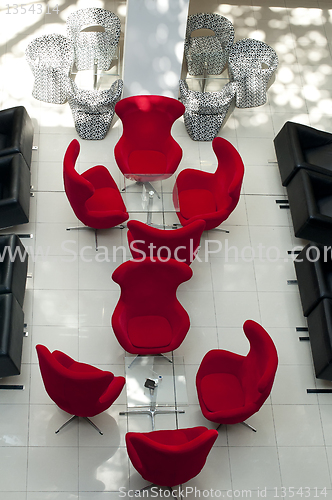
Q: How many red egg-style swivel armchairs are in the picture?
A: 8